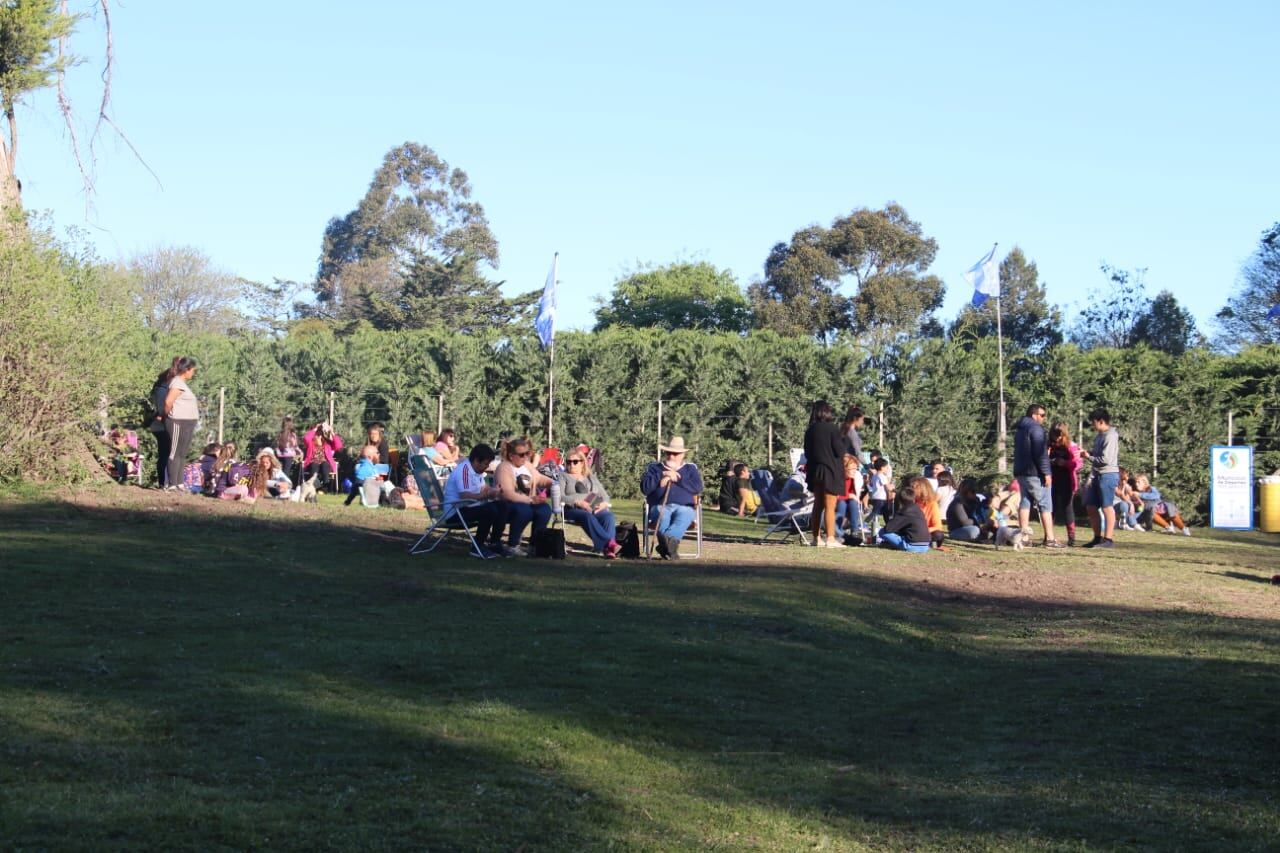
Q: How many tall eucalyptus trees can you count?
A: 2